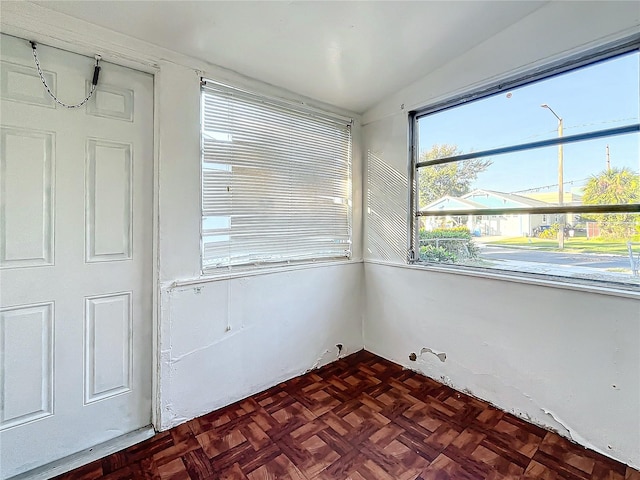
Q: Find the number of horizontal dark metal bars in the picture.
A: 2